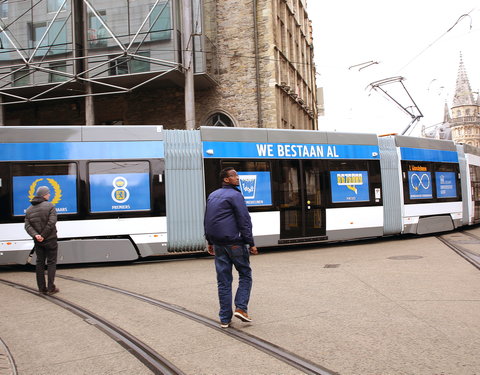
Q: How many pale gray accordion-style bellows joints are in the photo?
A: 3